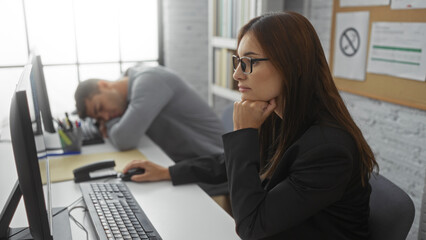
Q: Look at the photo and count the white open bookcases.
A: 1